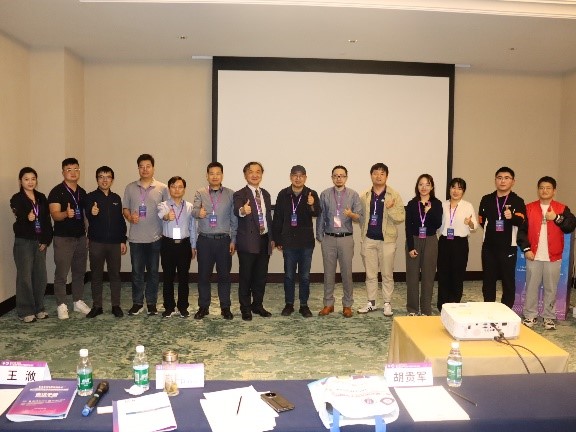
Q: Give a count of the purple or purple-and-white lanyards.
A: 12